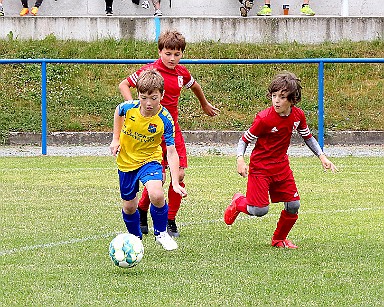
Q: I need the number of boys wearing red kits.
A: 2